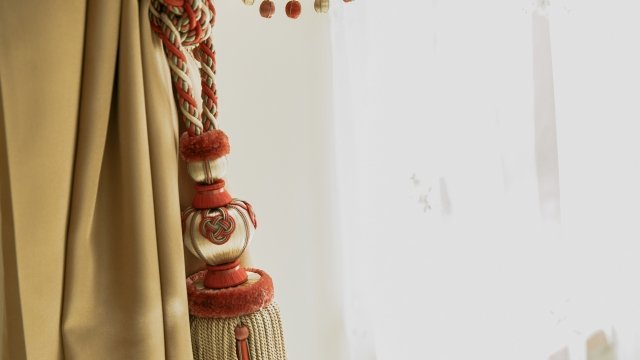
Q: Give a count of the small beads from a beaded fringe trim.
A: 5